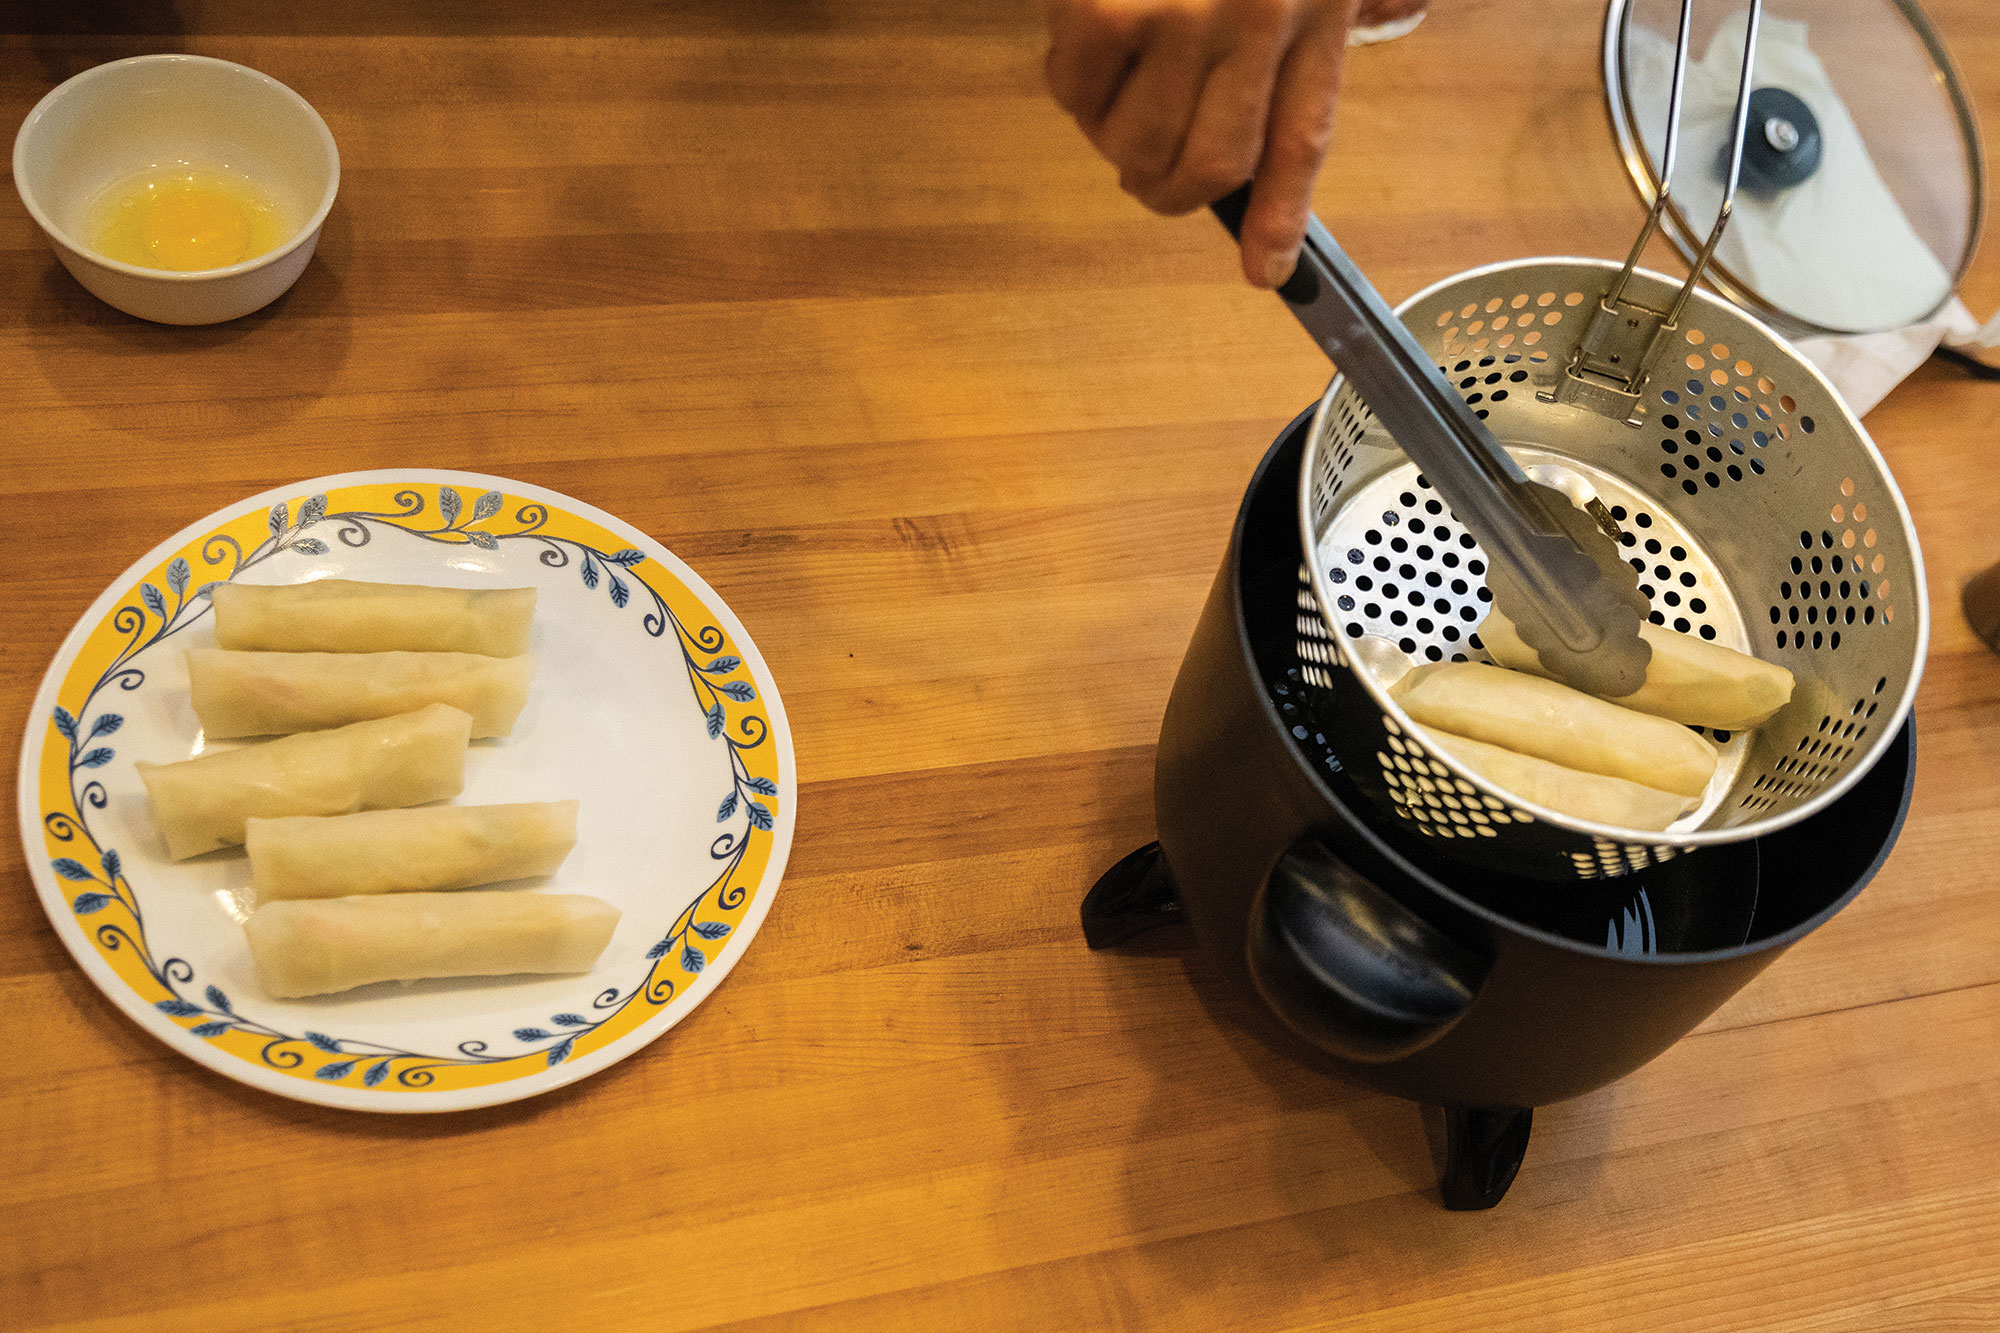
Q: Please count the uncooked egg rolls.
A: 8